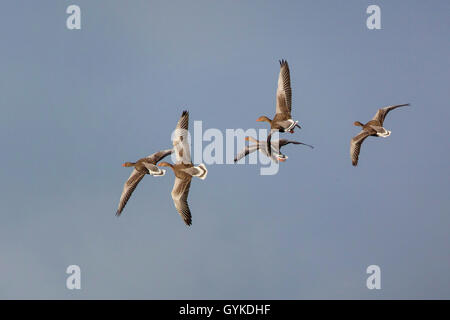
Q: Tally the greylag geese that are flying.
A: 5